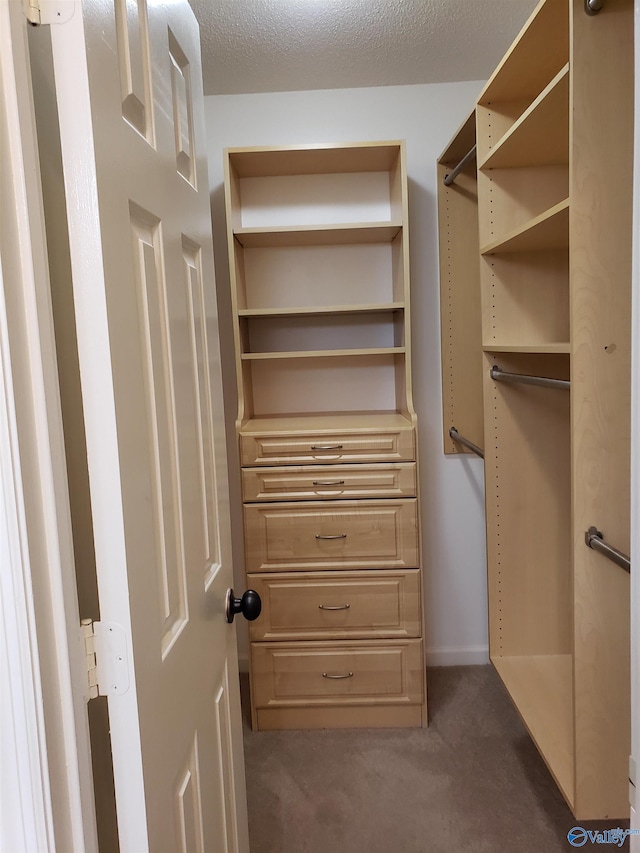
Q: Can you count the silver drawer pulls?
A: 5